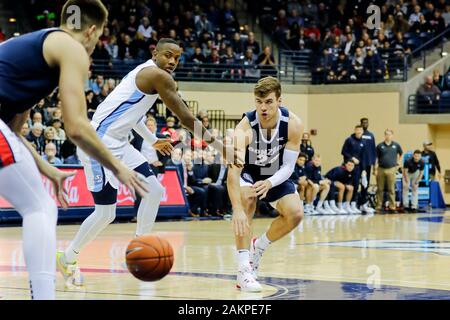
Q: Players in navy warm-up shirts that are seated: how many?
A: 3